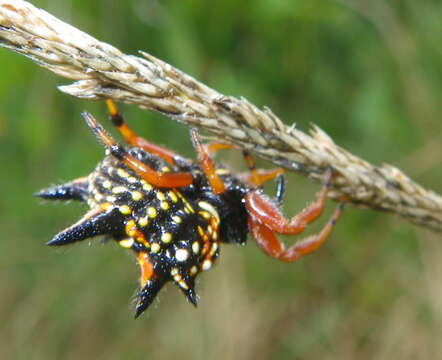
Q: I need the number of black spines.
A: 4